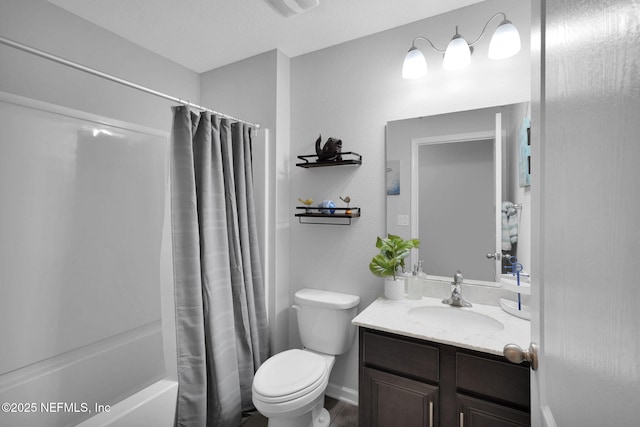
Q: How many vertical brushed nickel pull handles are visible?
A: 2